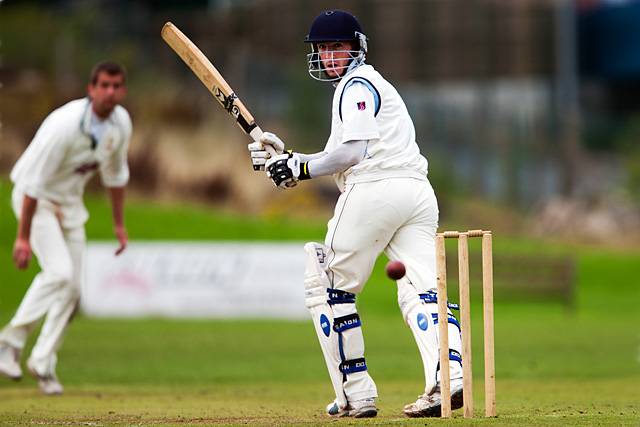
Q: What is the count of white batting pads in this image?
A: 2